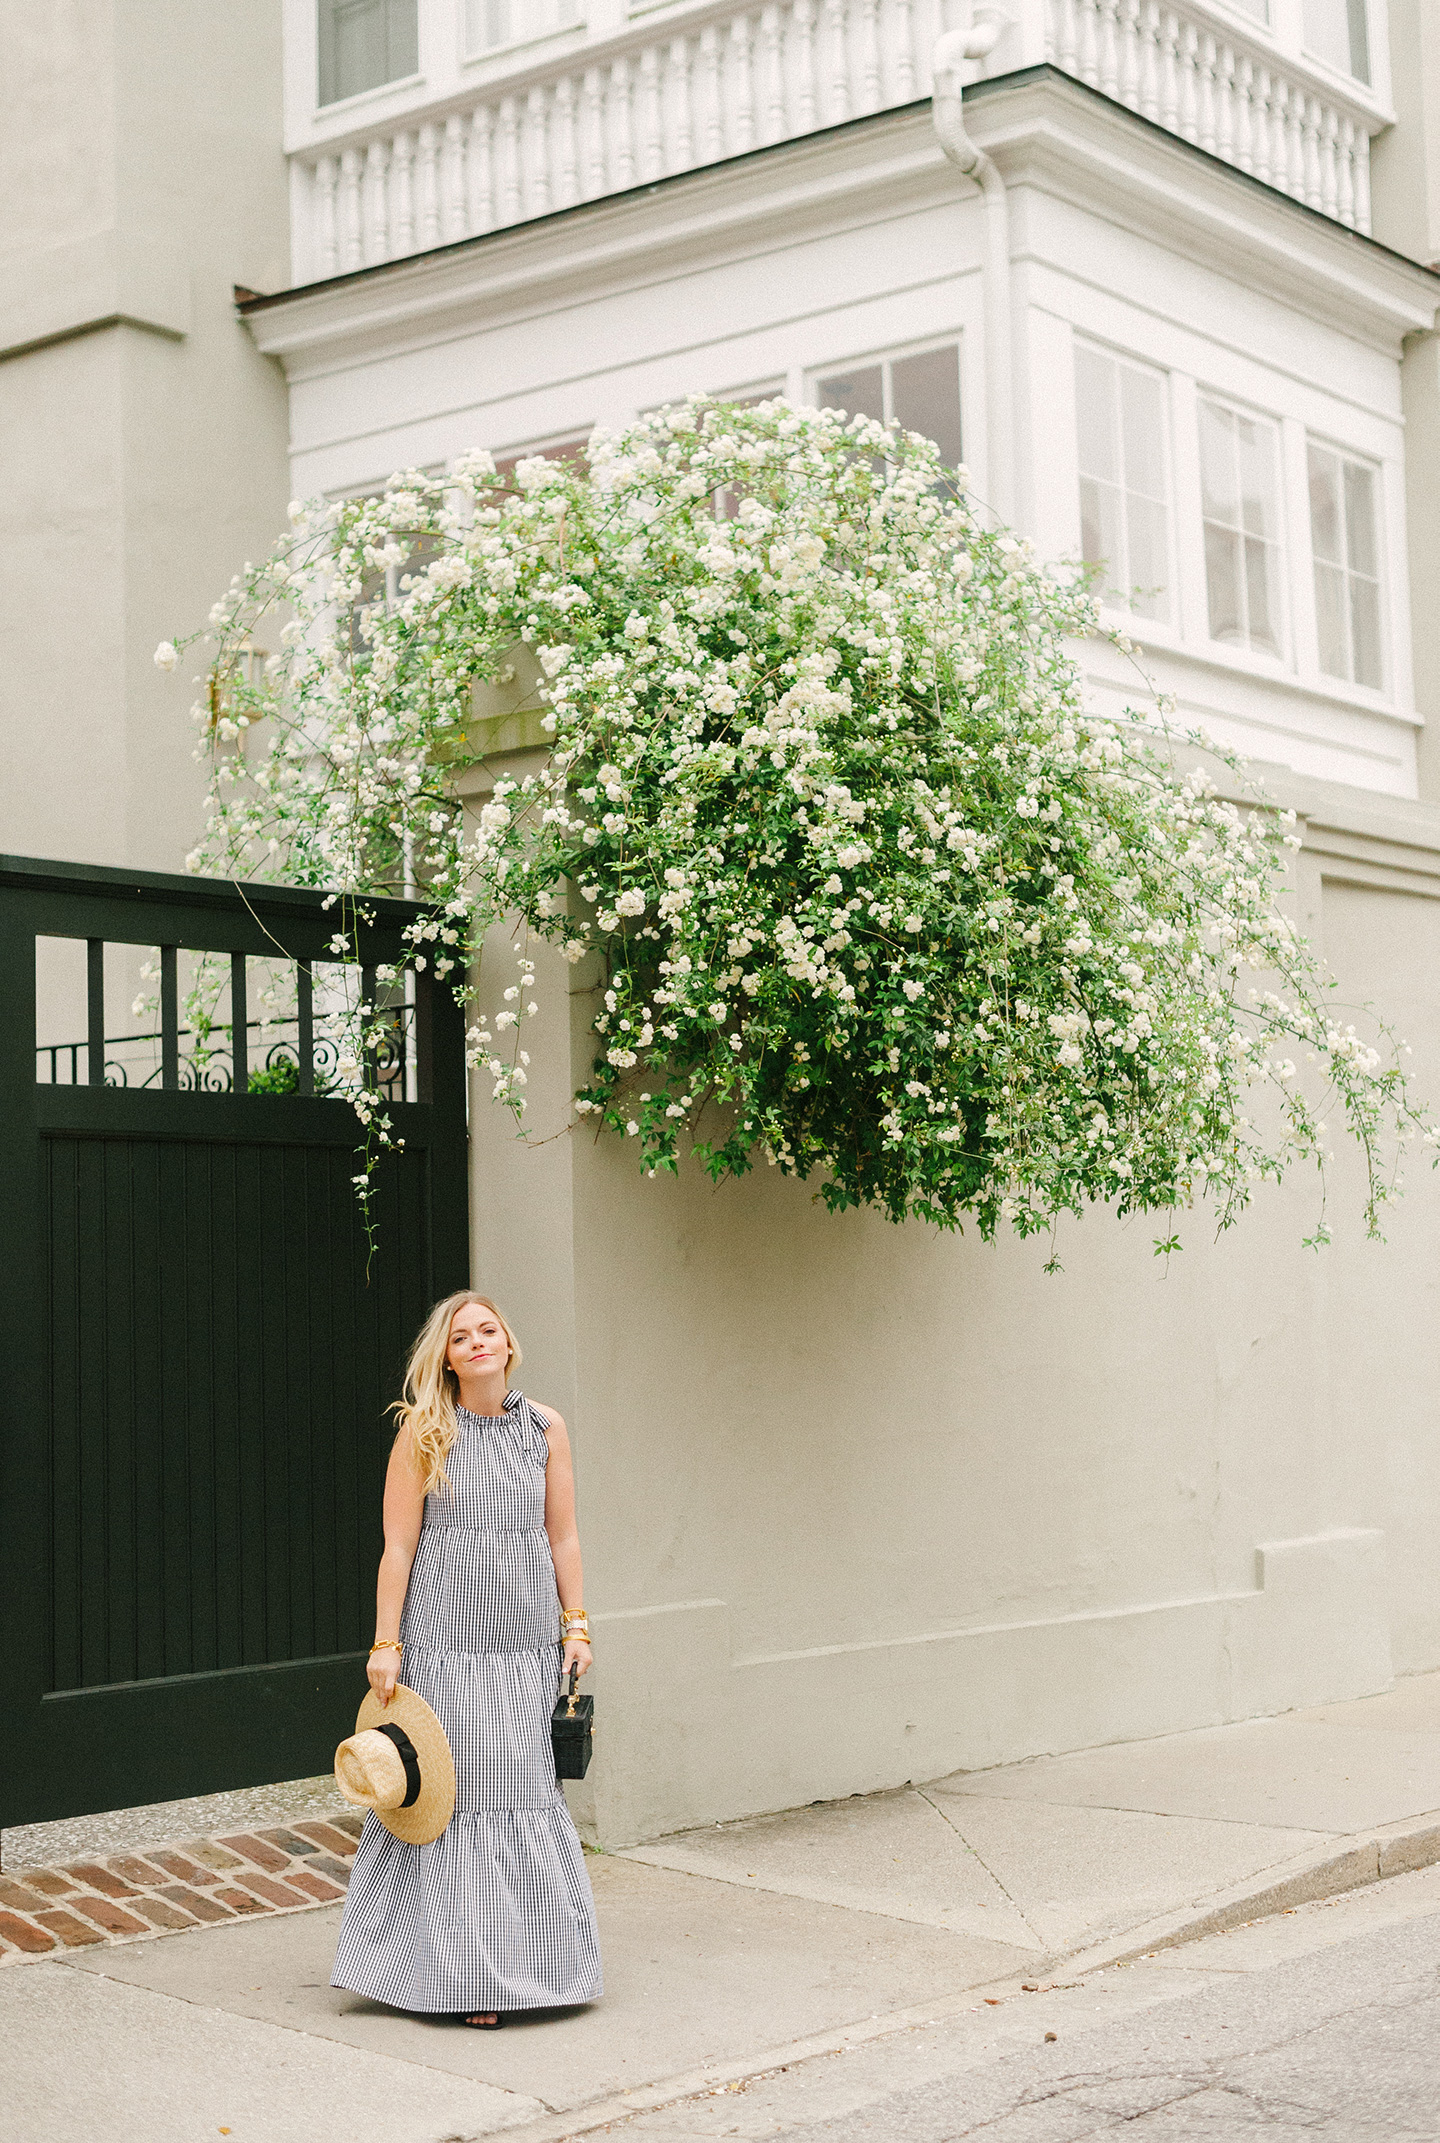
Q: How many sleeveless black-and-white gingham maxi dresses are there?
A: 1